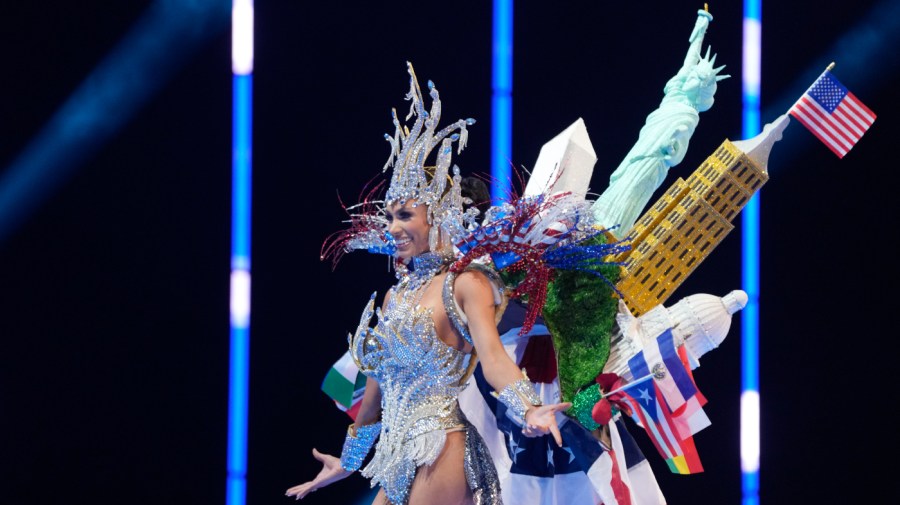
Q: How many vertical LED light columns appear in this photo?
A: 3